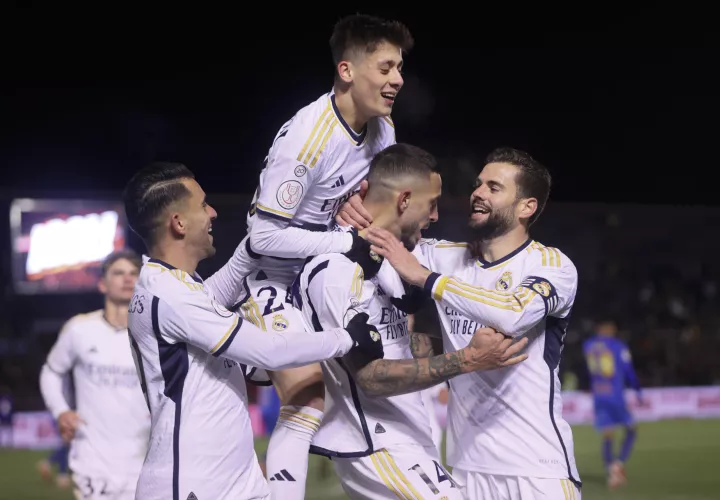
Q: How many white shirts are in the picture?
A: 5